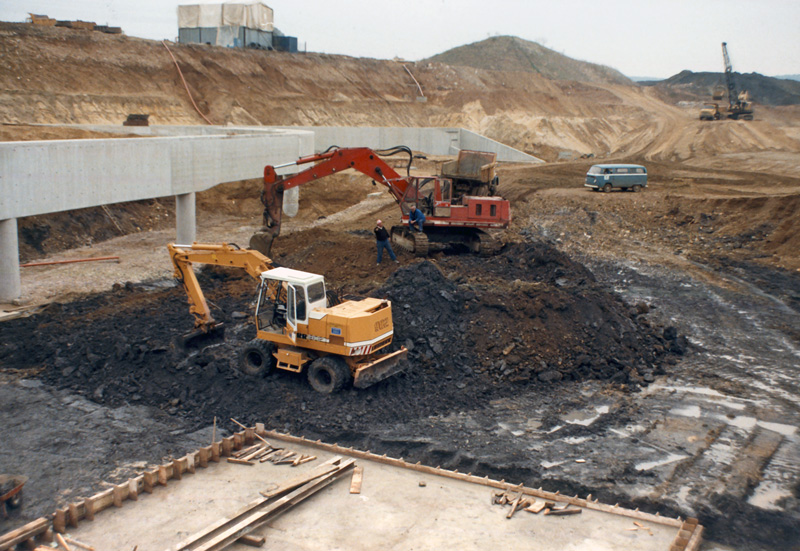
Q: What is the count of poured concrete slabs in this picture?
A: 1